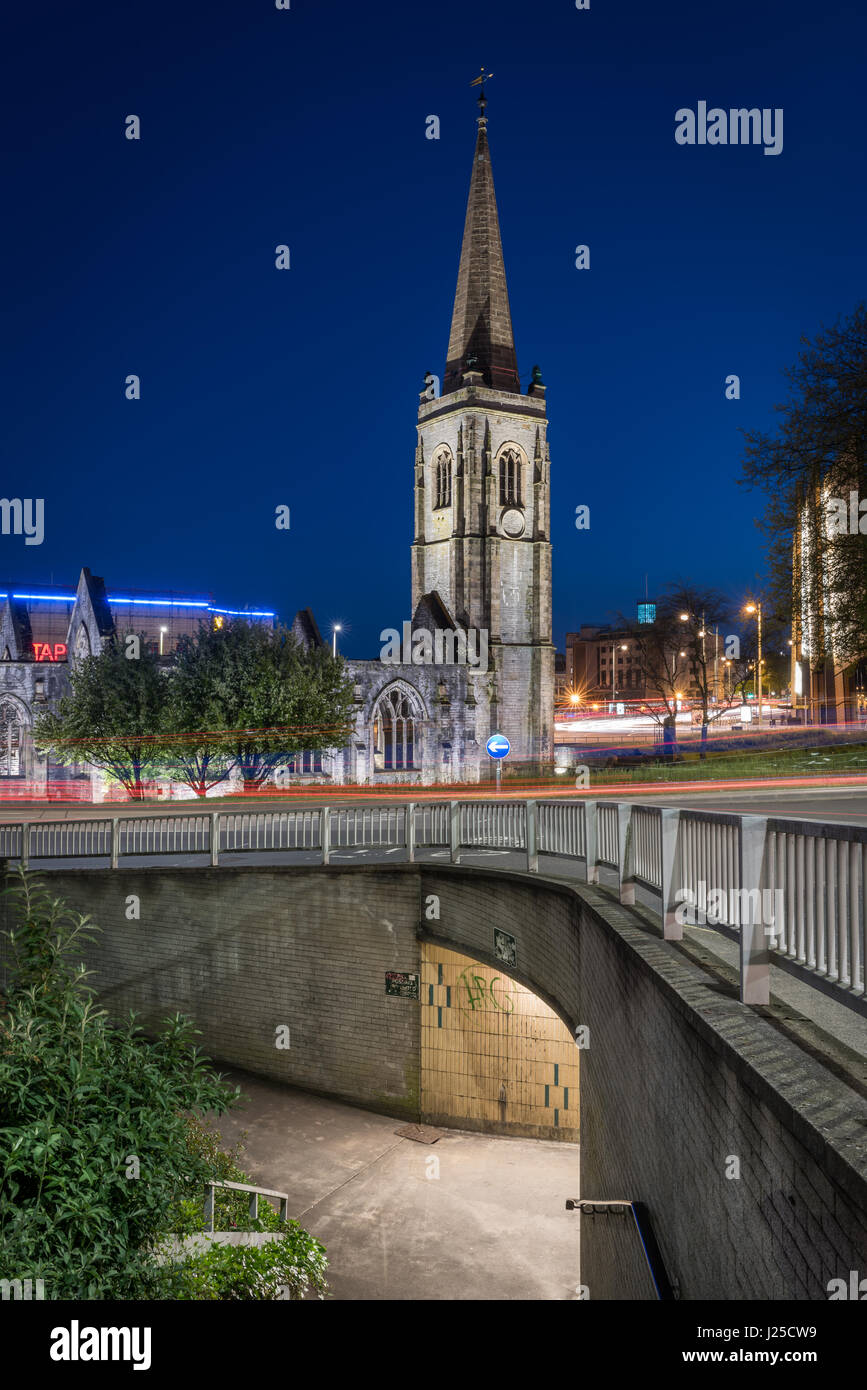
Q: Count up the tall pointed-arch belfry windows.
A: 2